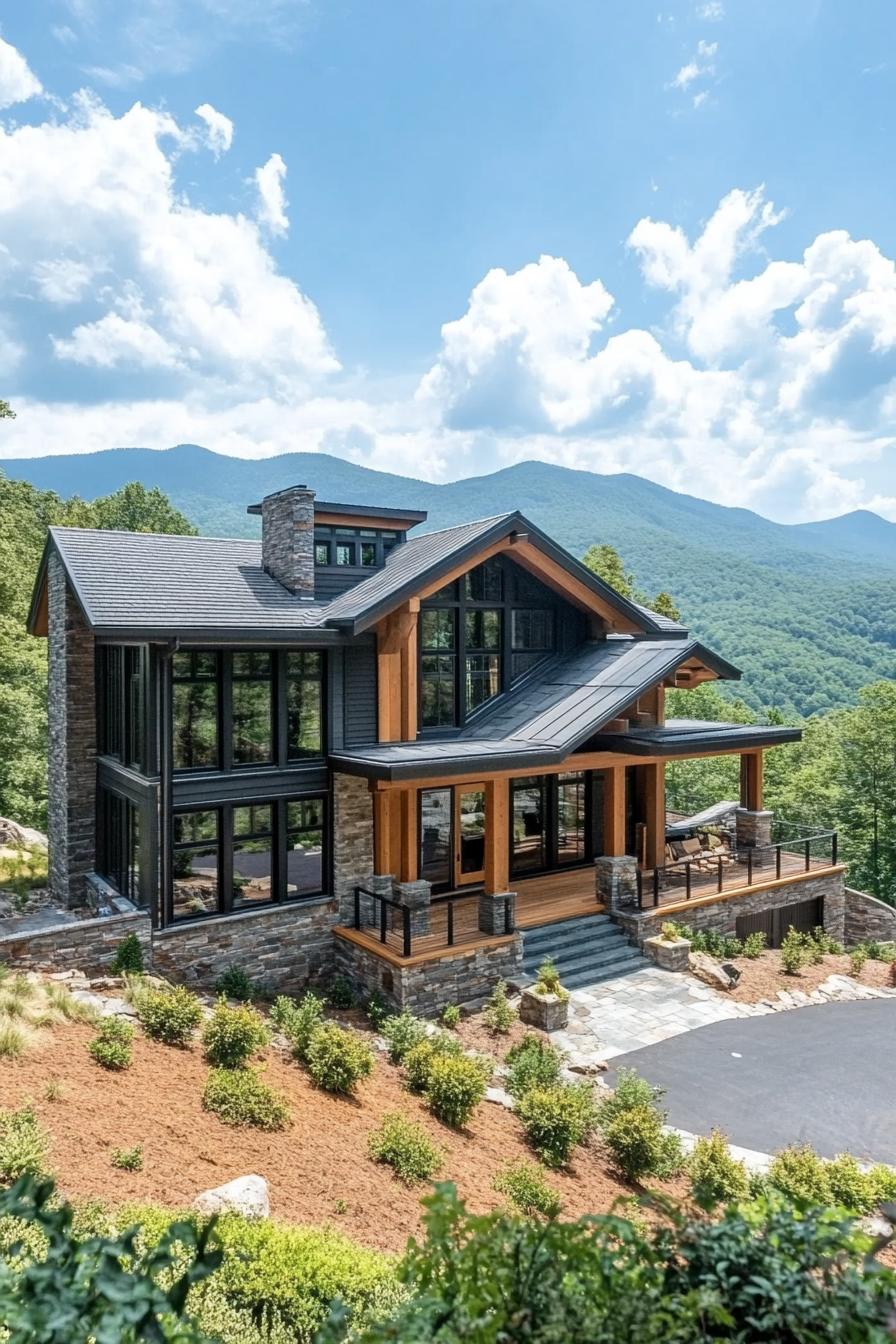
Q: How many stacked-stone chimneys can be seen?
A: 1